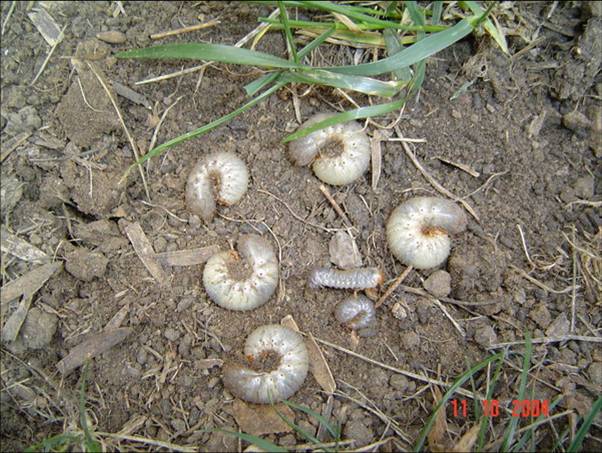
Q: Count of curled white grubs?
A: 6